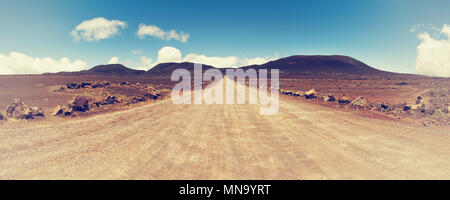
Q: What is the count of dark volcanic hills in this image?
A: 3